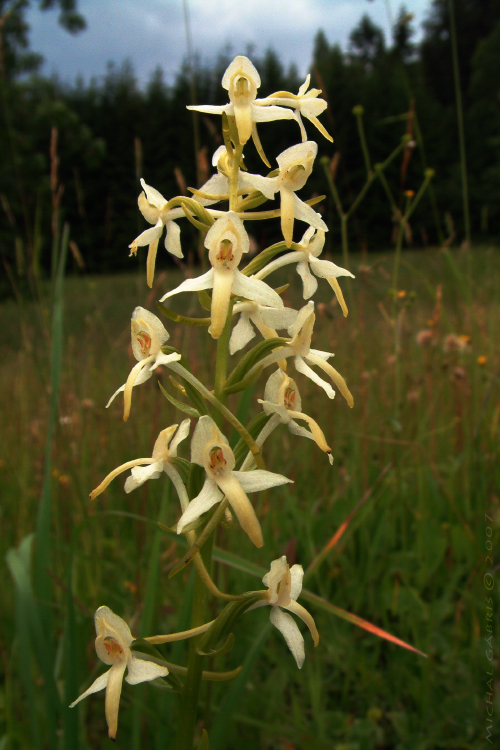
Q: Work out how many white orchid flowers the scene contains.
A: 15